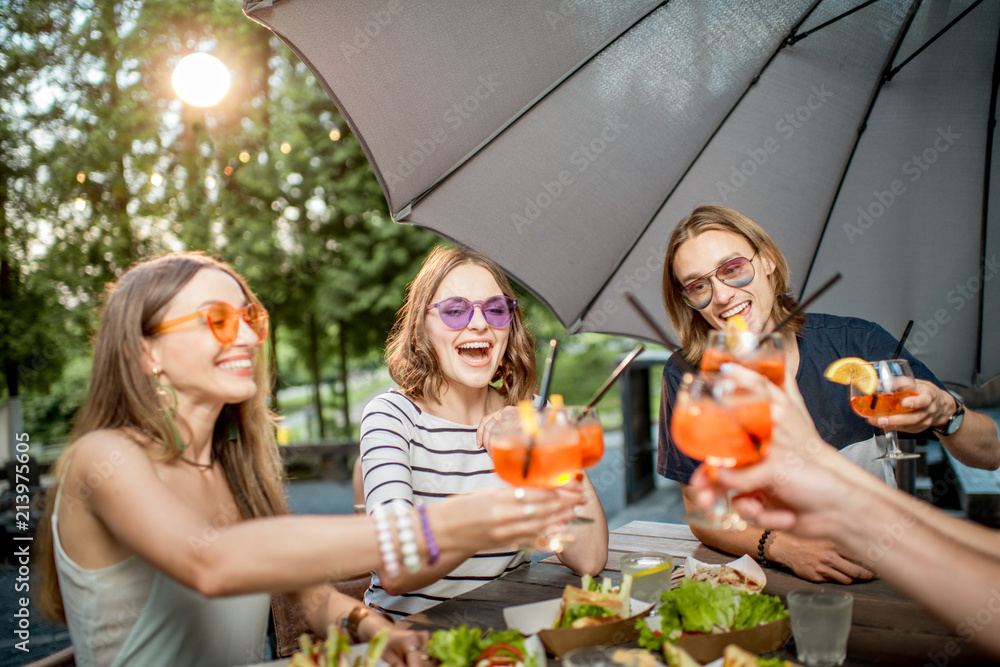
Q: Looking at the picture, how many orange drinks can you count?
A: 5